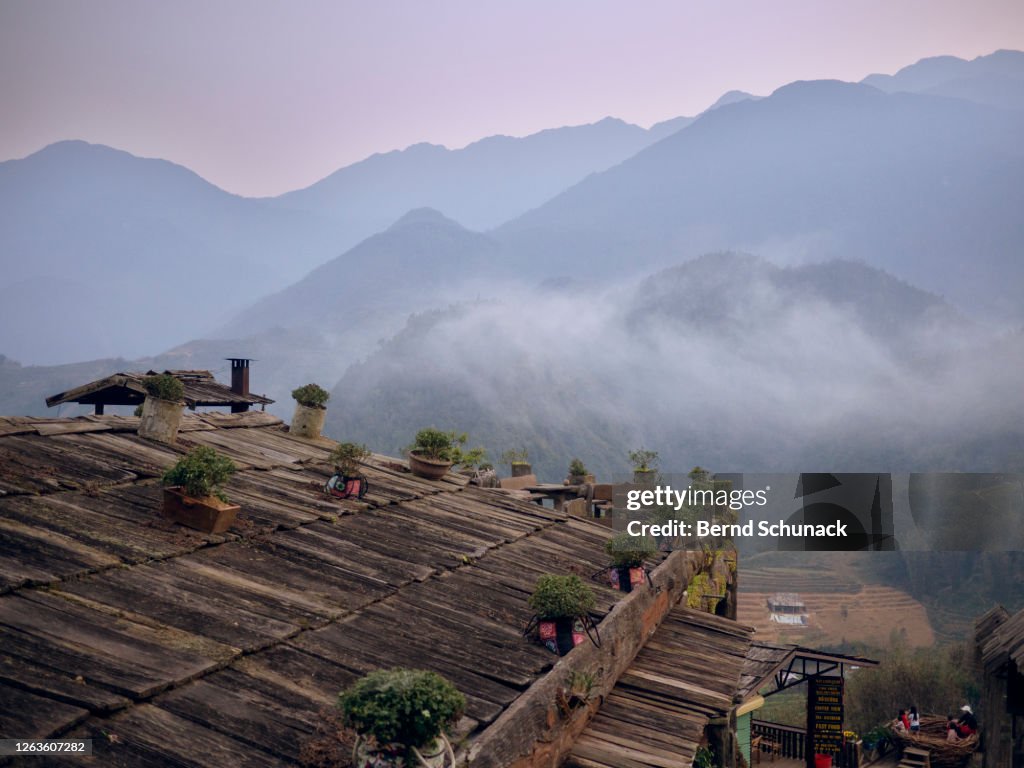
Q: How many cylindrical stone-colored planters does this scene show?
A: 2